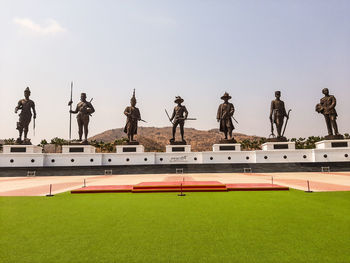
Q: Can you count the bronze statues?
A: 7